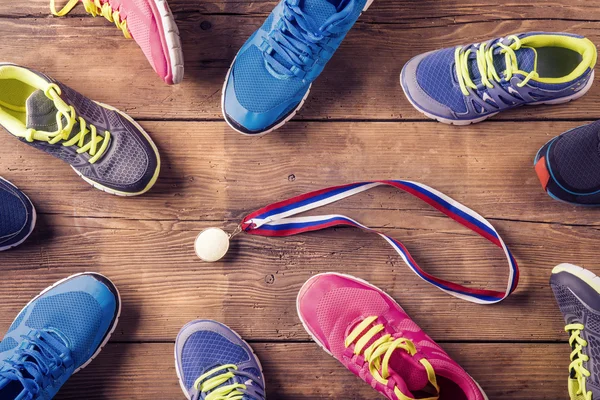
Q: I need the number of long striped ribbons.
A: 1